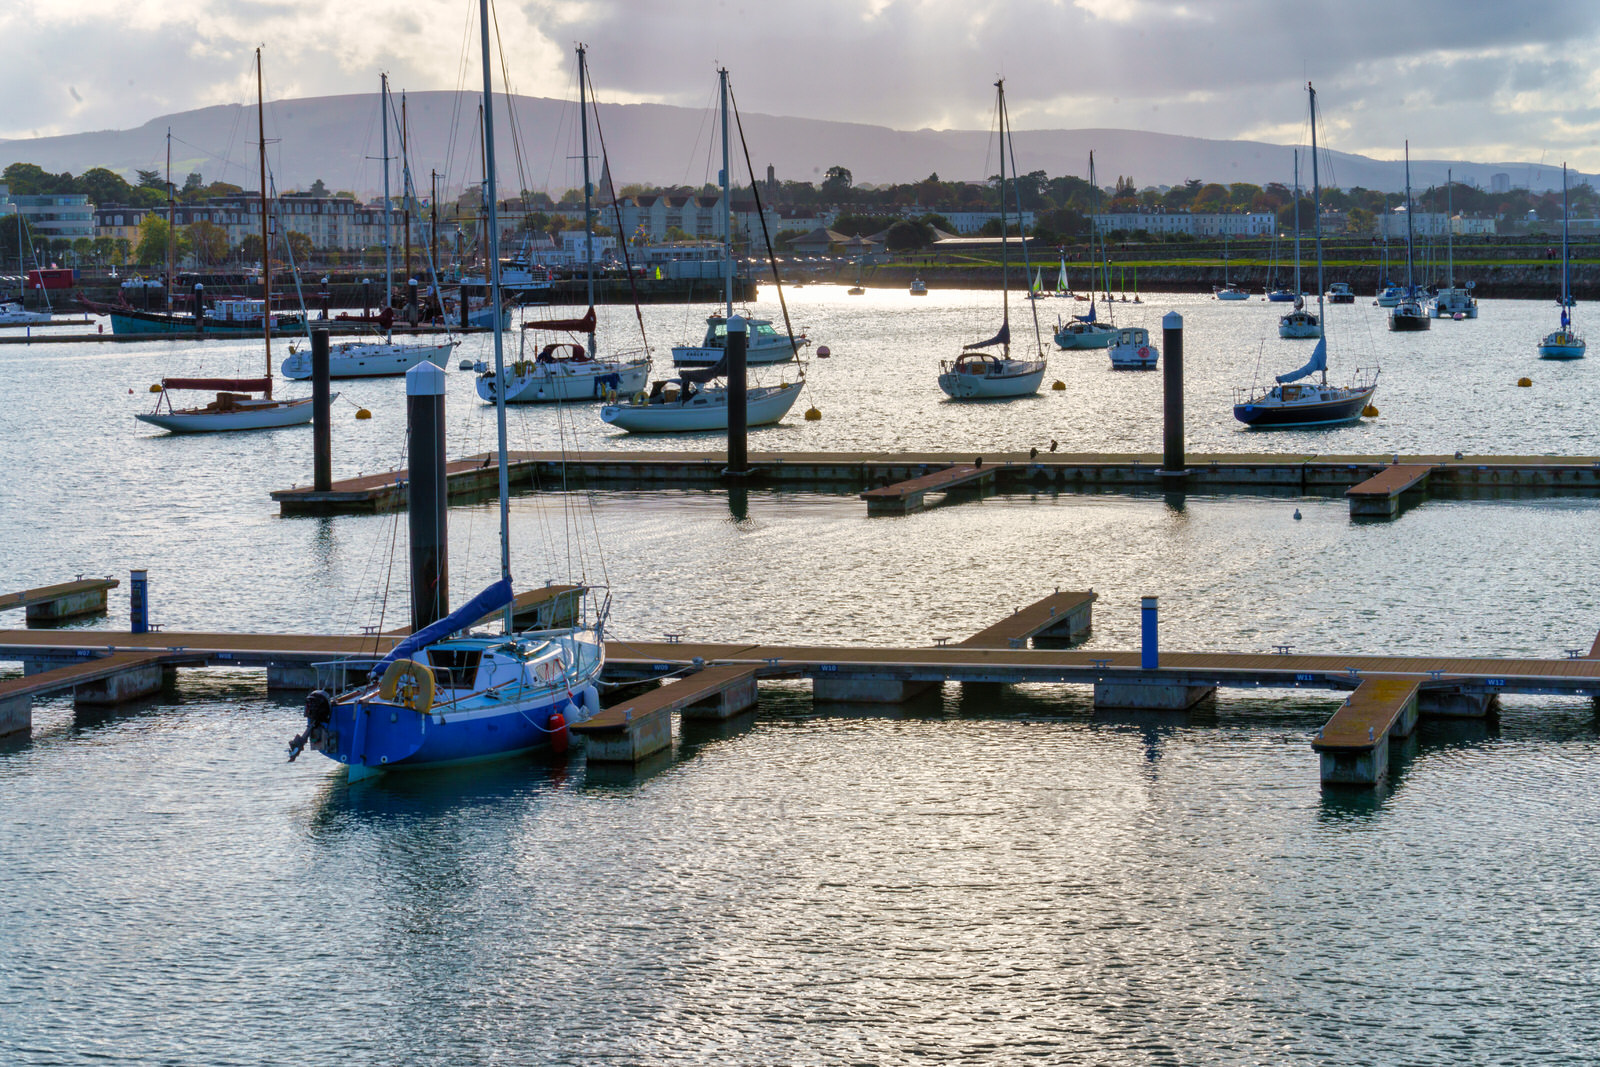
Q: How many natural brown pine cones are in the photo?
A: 0